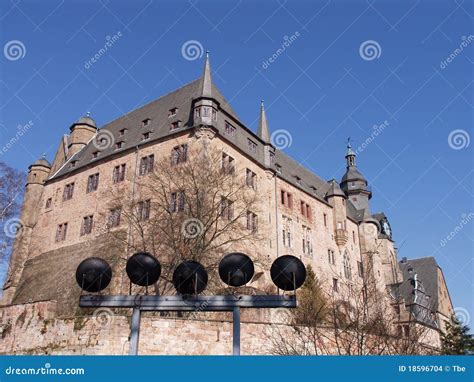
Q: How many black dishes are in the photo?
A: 5